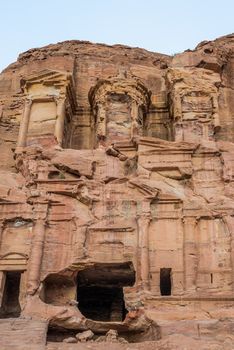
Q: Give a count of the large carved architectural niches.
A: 3